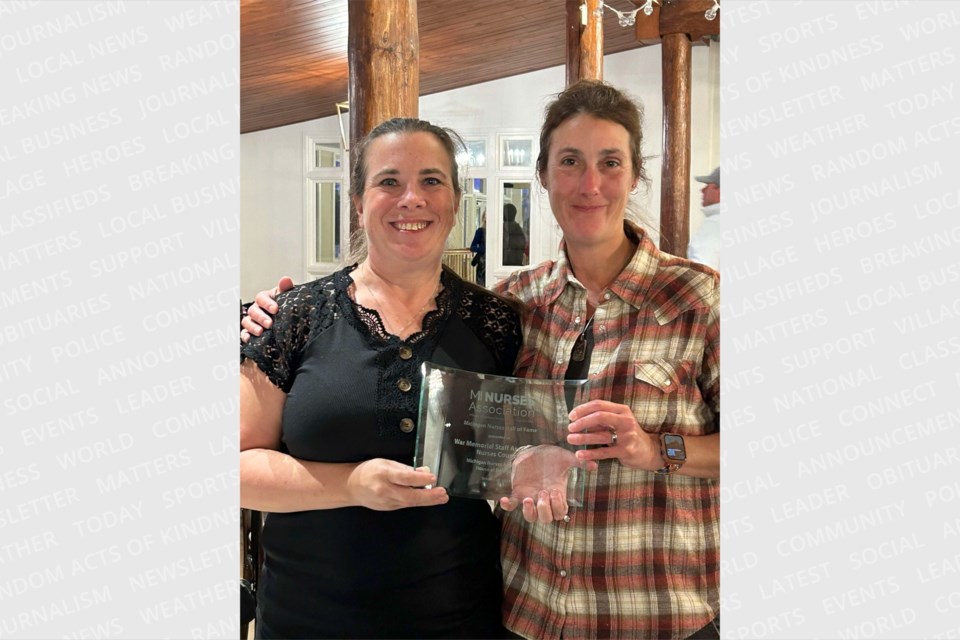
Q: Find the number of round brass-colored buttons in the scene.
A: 3